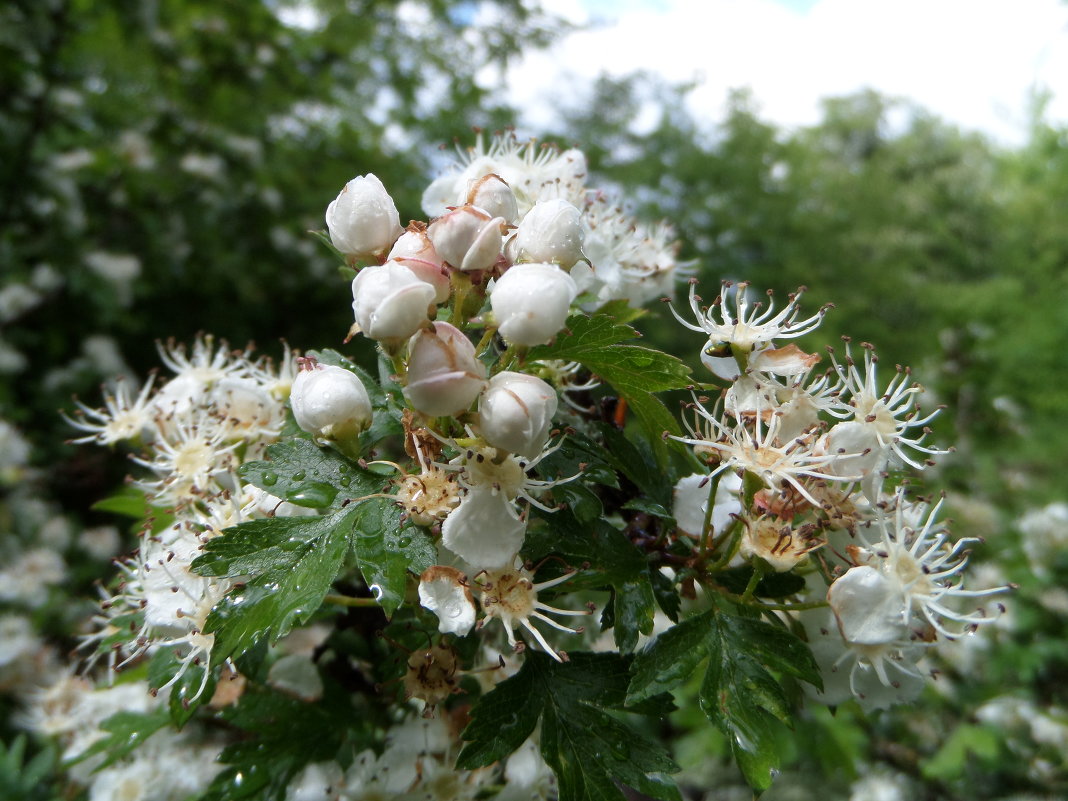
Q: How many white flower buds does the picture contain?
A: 10